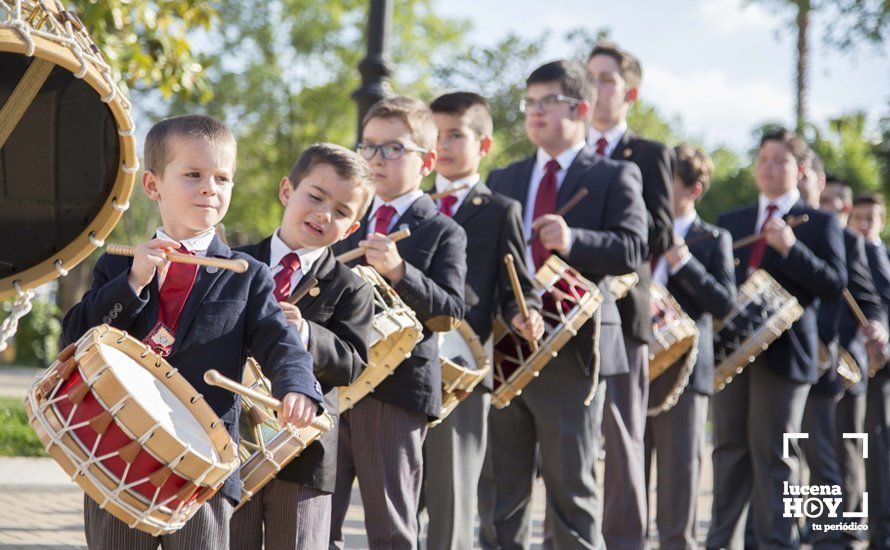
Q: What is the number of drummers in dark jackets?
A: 11